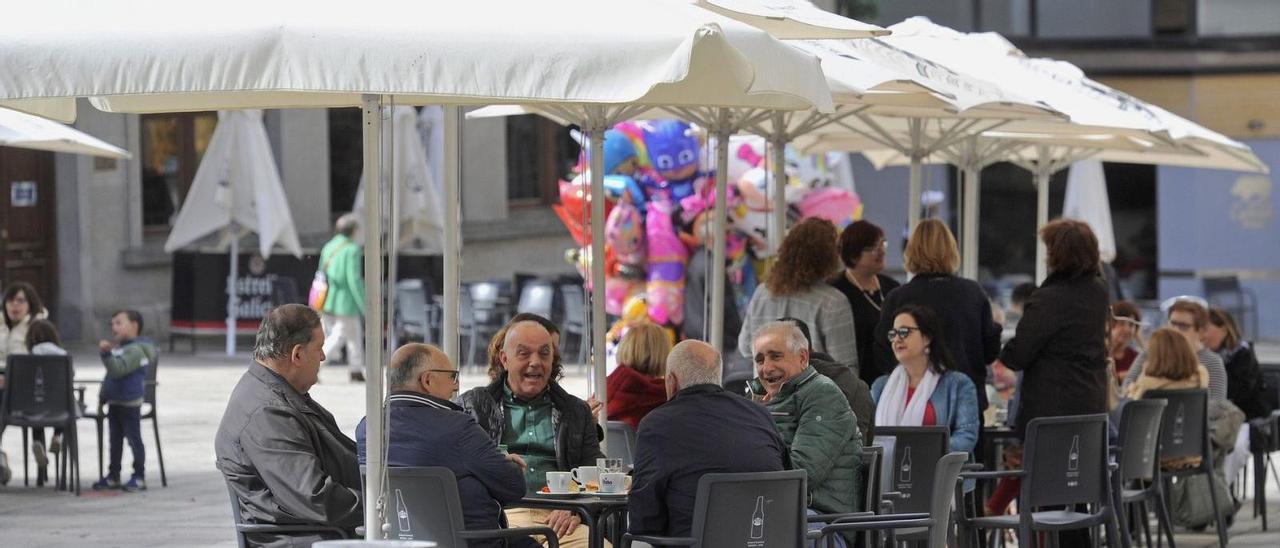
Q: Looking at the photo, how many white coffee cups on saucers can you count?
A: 3